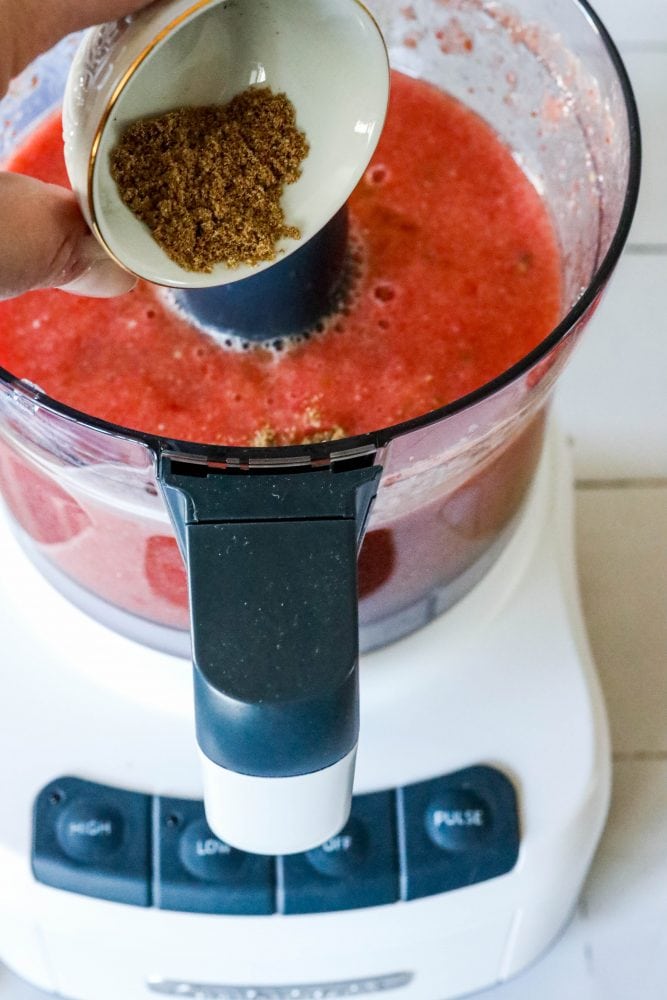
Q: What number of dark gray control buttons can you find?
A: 4